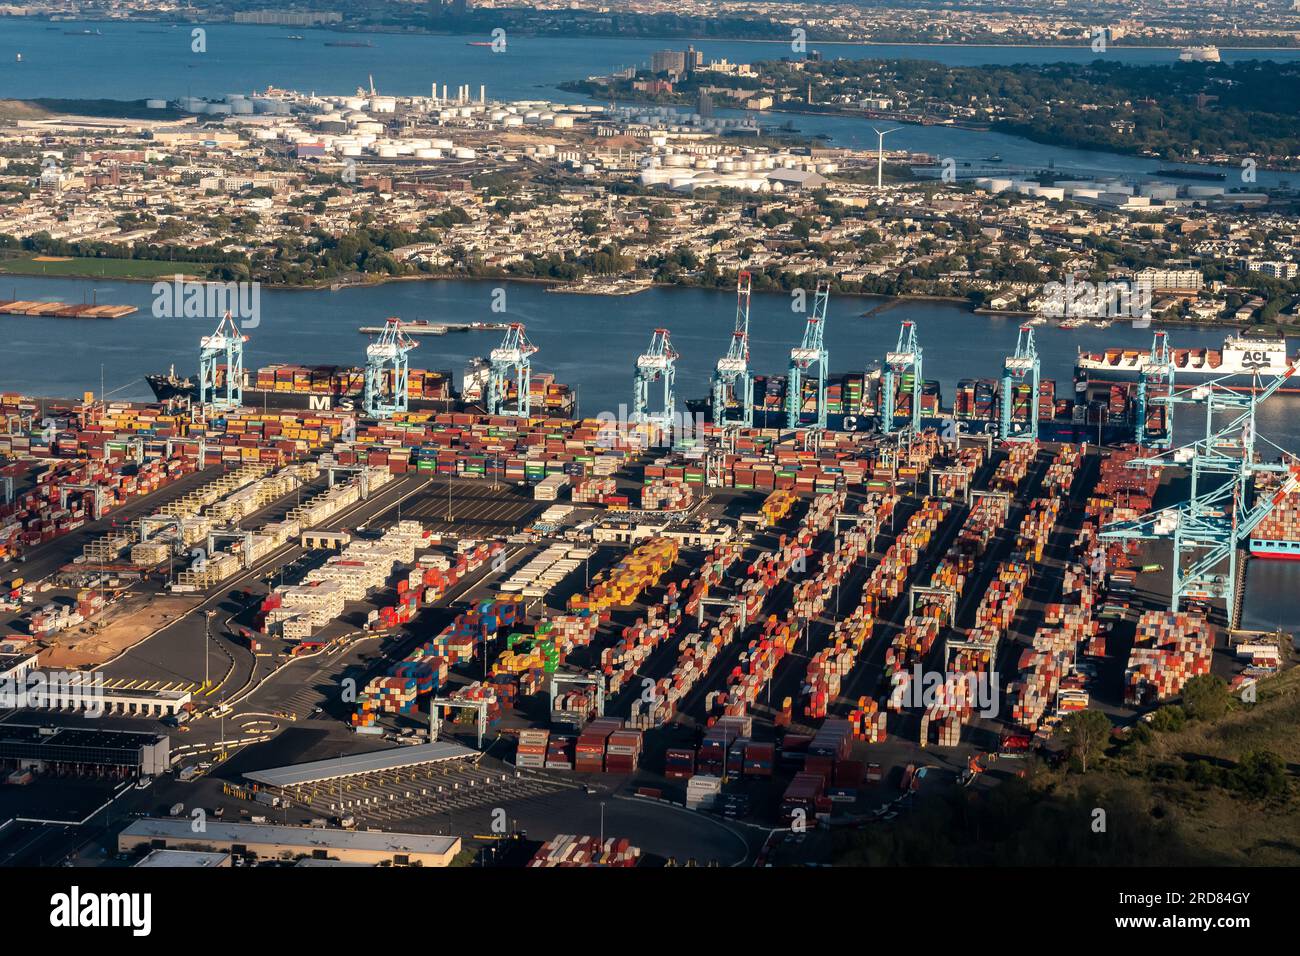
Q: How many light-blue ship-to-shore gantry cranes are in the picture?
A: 13